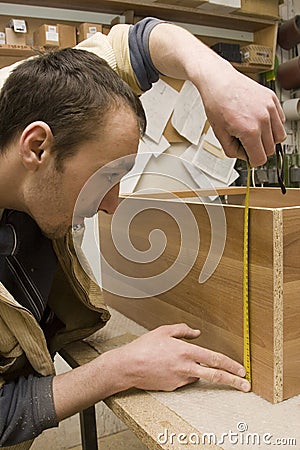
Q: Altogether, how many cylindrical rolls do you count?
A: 3